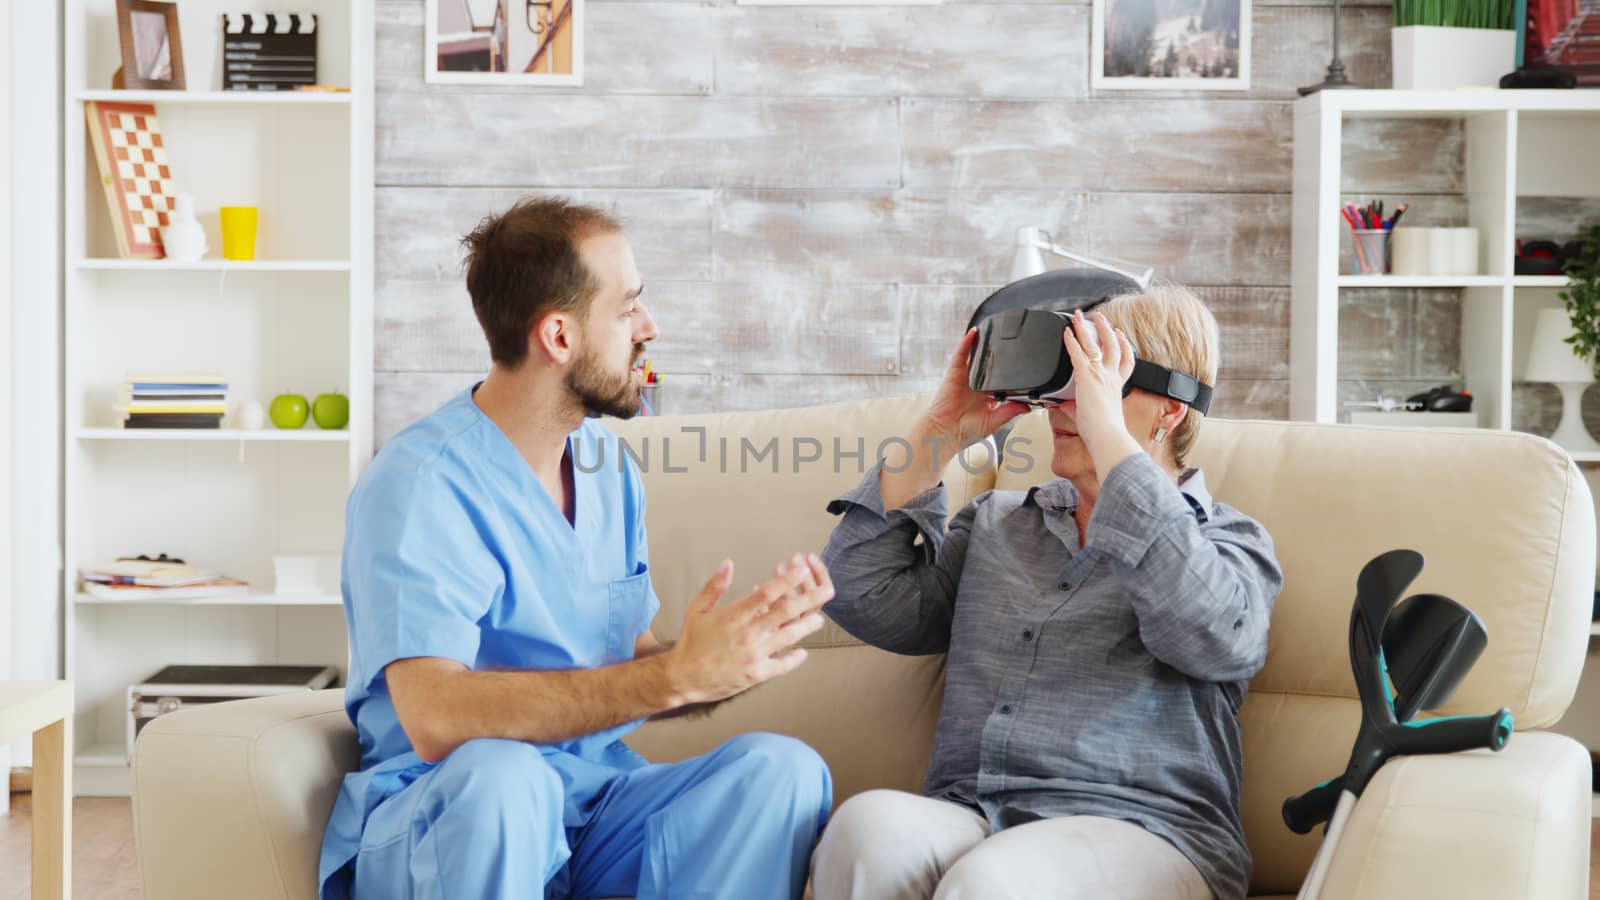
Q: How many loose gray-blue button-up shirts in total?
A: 1